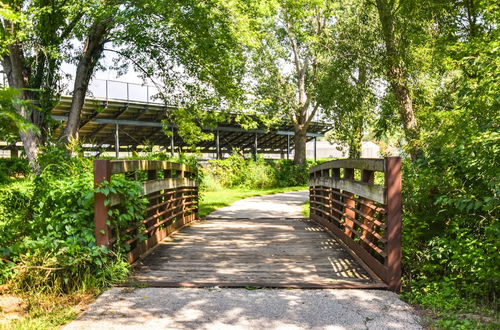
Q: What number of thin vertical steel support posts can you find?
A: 6